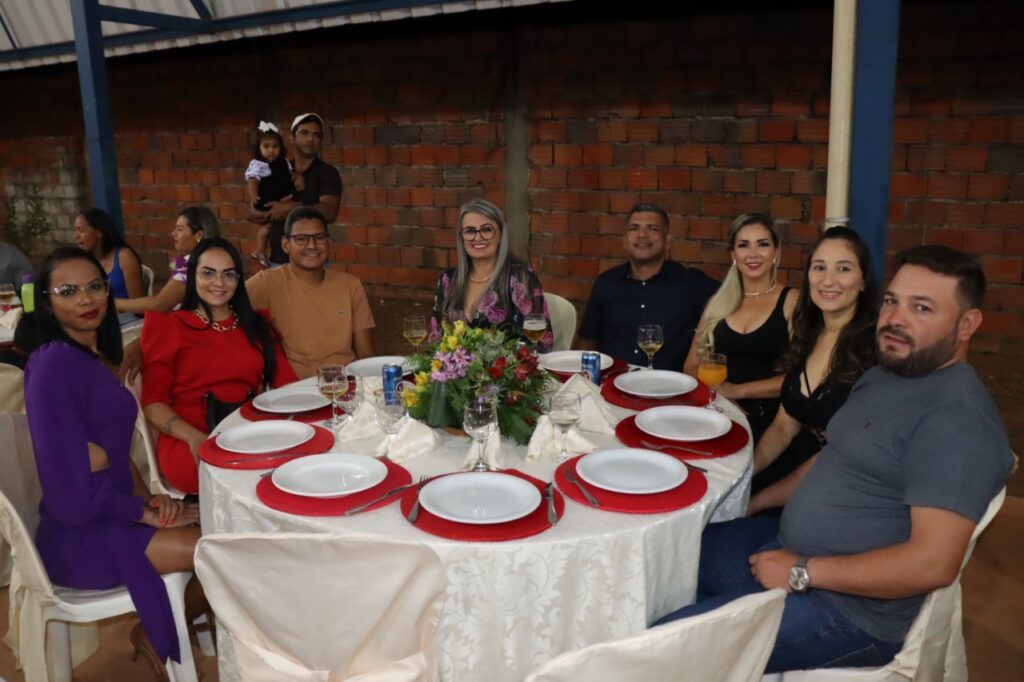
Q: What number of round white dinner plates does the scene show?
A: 9